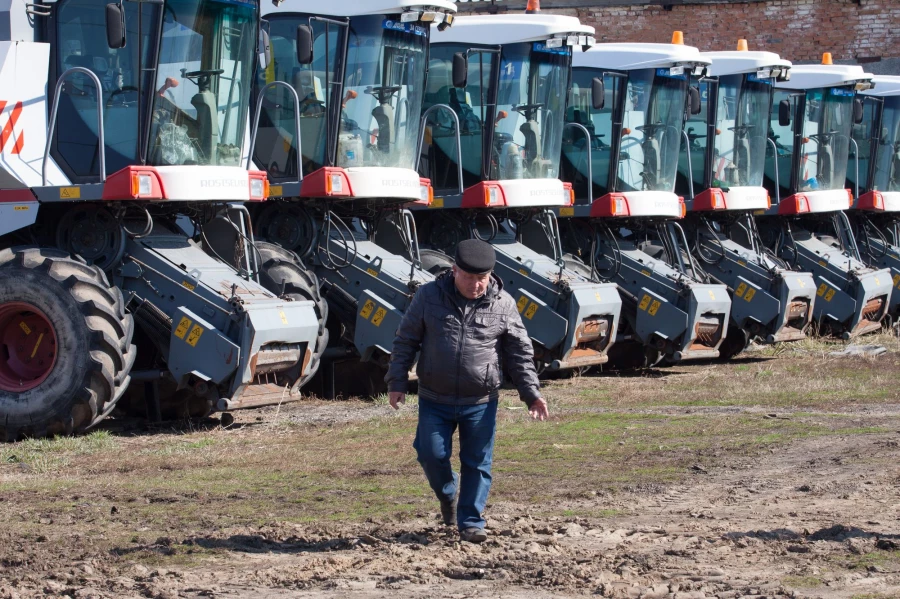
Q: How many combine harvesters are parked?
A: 7